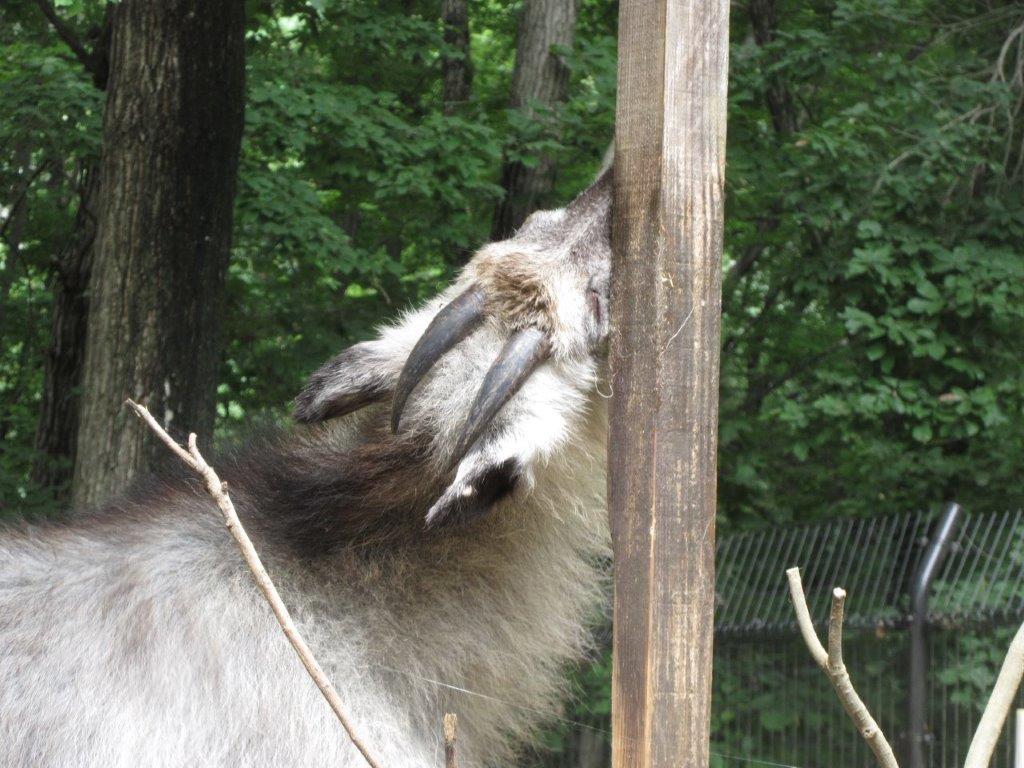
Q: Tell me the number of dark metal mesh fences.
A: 1